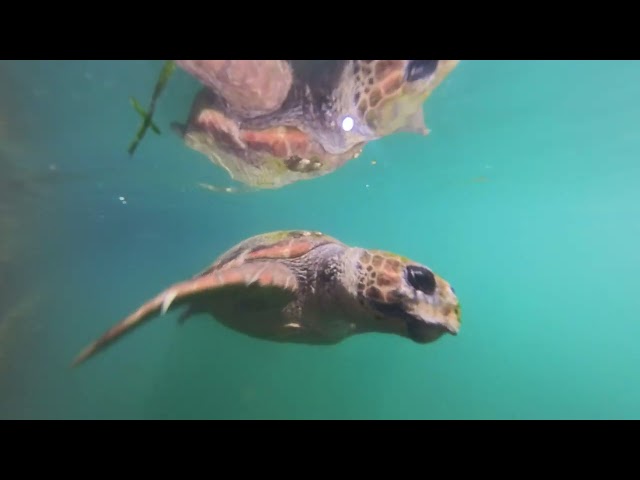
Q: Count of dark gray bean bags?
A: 0